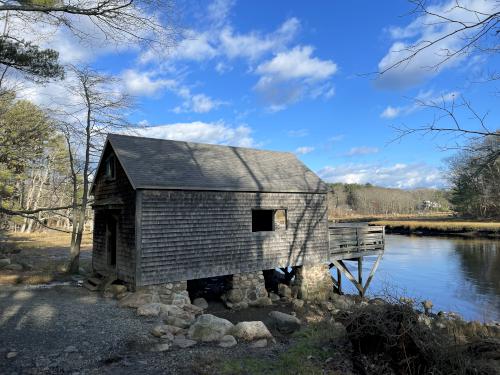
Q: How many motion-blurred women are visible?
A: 0